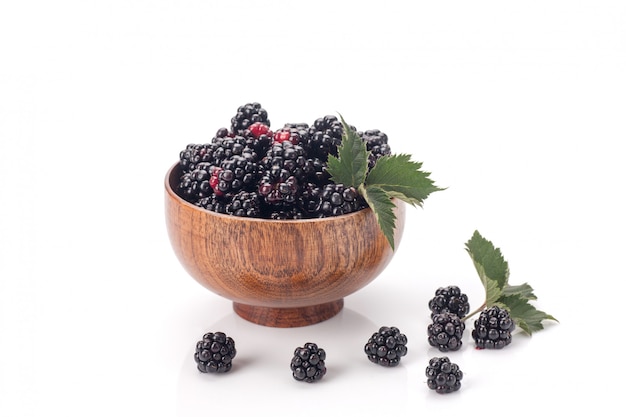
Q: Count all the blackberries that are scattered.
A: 7